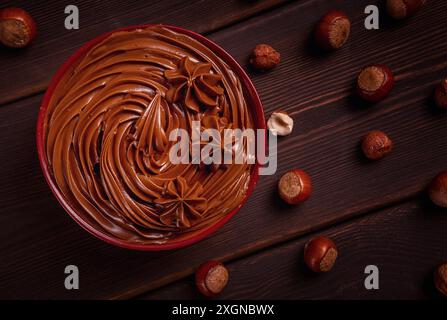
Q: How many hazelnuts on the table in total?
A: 13